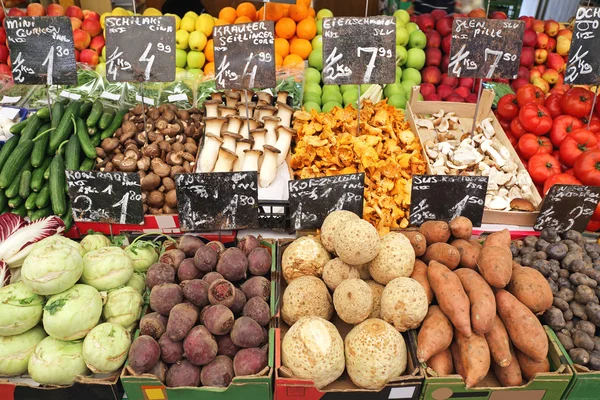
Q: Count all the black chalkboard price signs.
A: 11